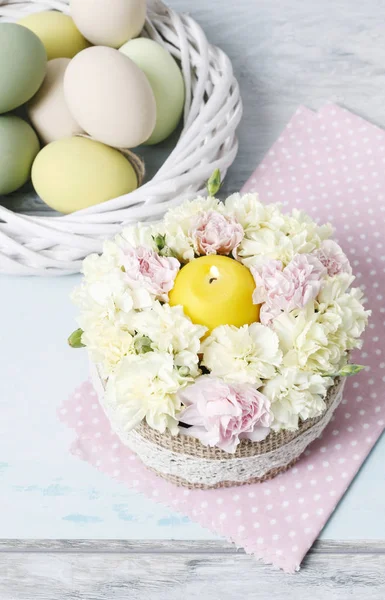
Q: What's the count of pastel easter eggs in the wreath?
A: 8